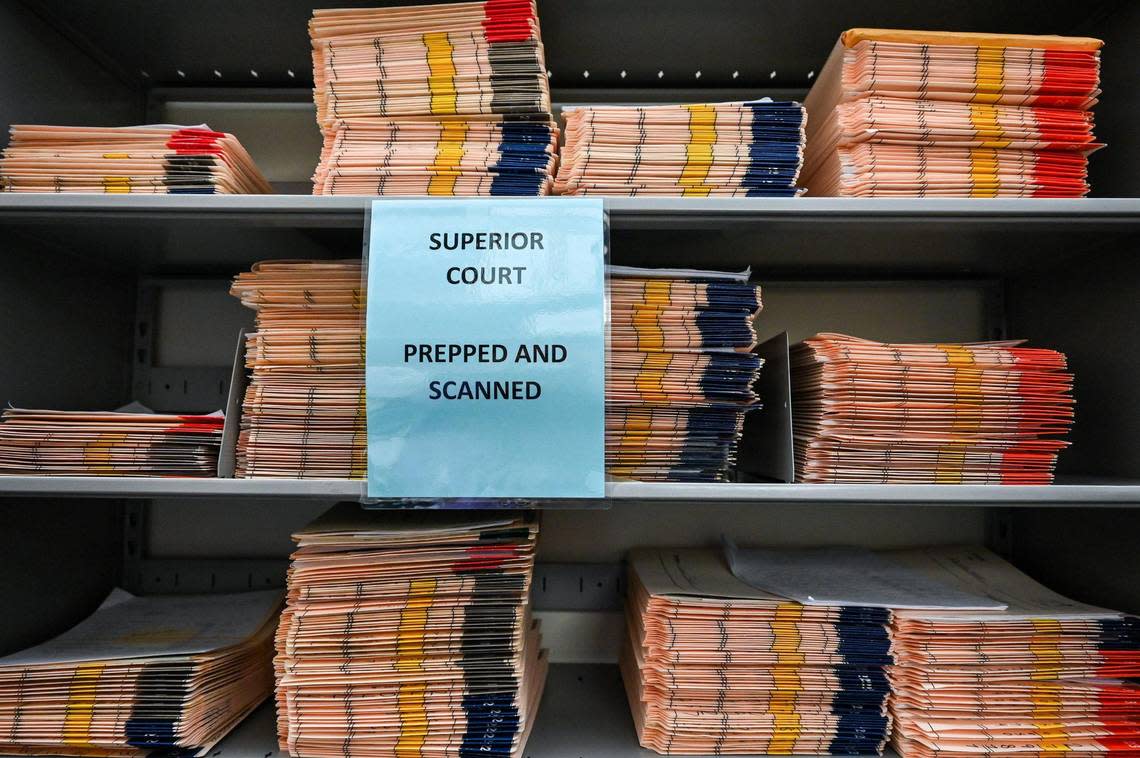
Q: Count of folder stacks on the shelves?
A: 12